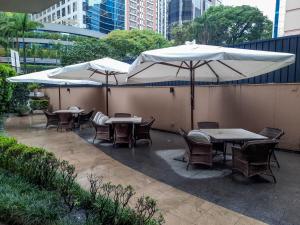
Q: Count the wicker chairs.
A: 12